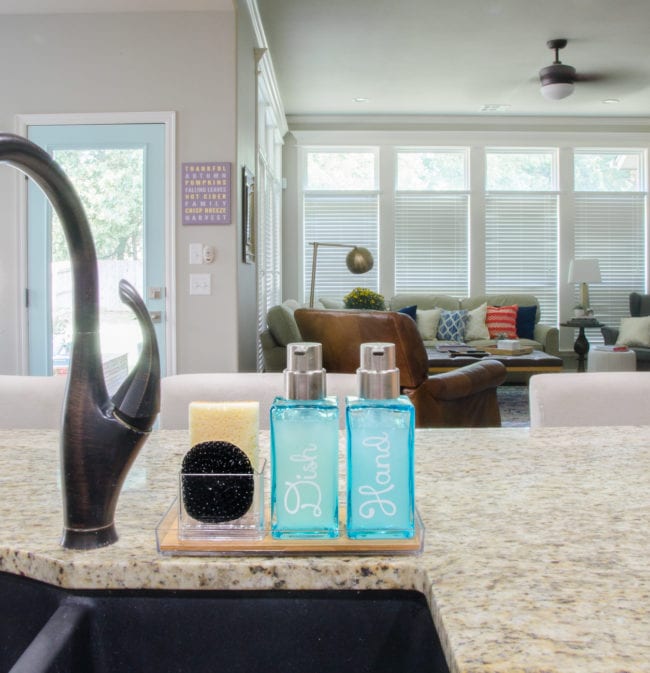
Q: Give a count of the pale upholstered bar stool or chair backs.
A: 3